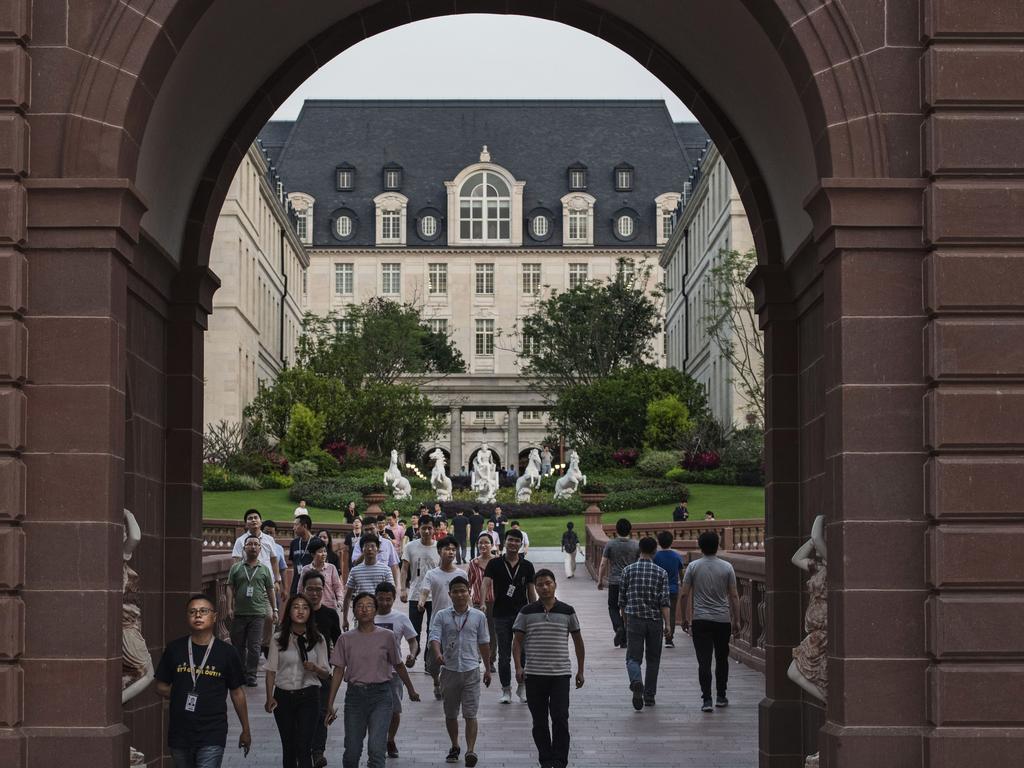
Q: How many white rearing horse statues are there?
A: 4